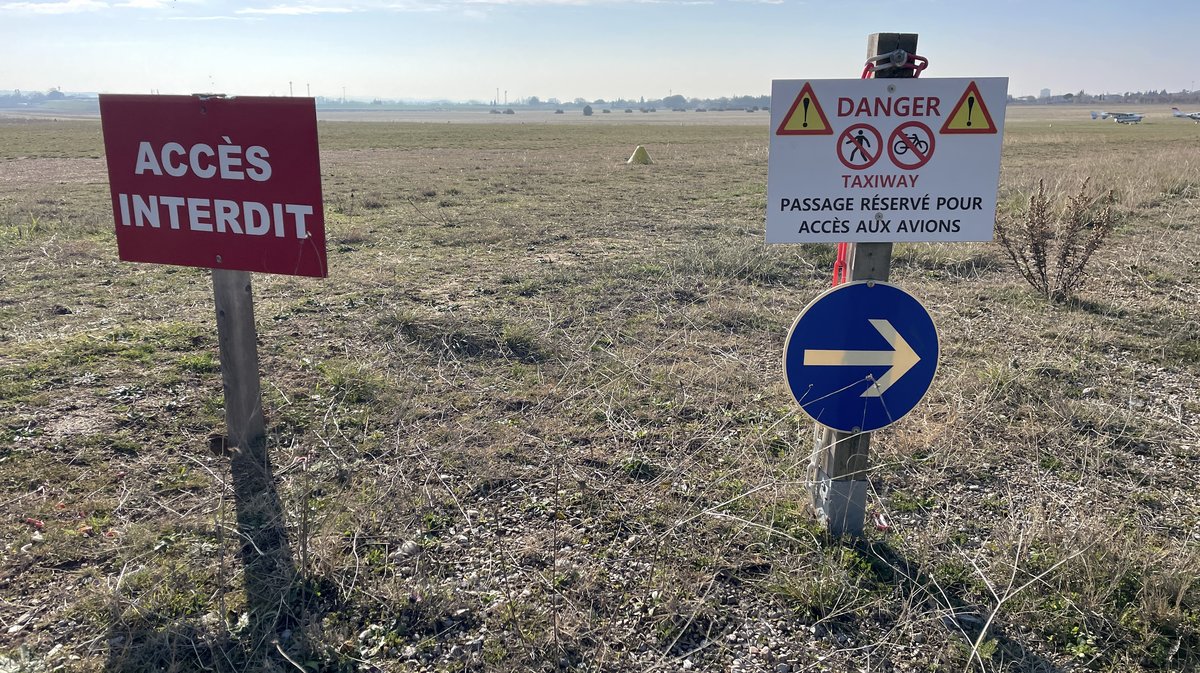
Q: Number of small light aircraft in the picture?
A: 2